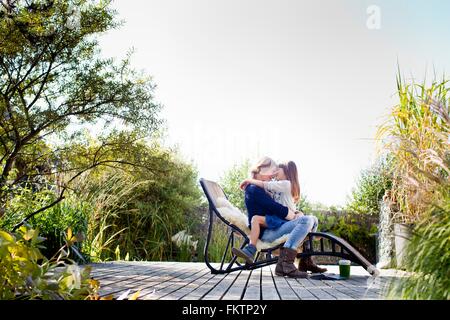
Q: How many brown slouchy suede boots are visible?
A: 2